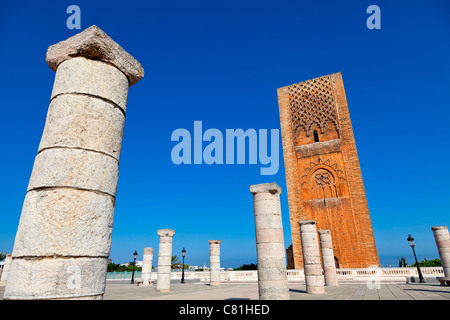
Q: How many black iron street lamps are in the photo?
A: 3